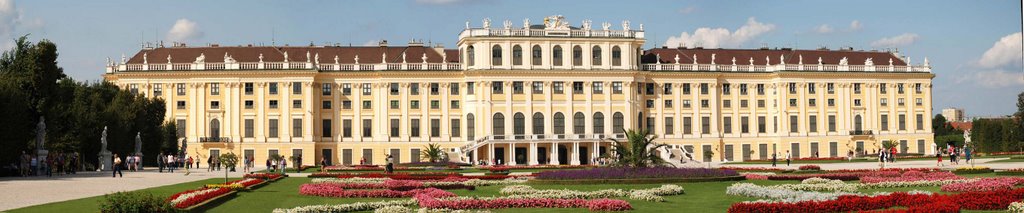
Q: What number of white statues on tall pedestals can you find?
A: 3